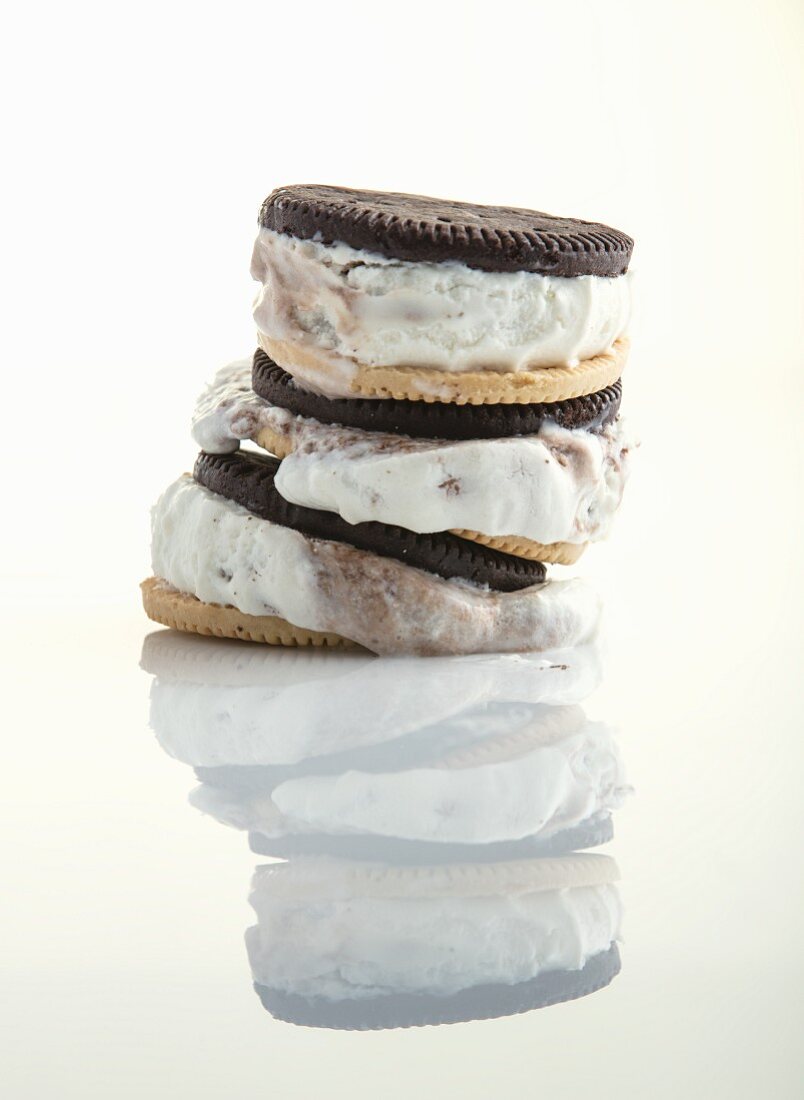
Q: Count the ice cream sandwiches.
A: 3